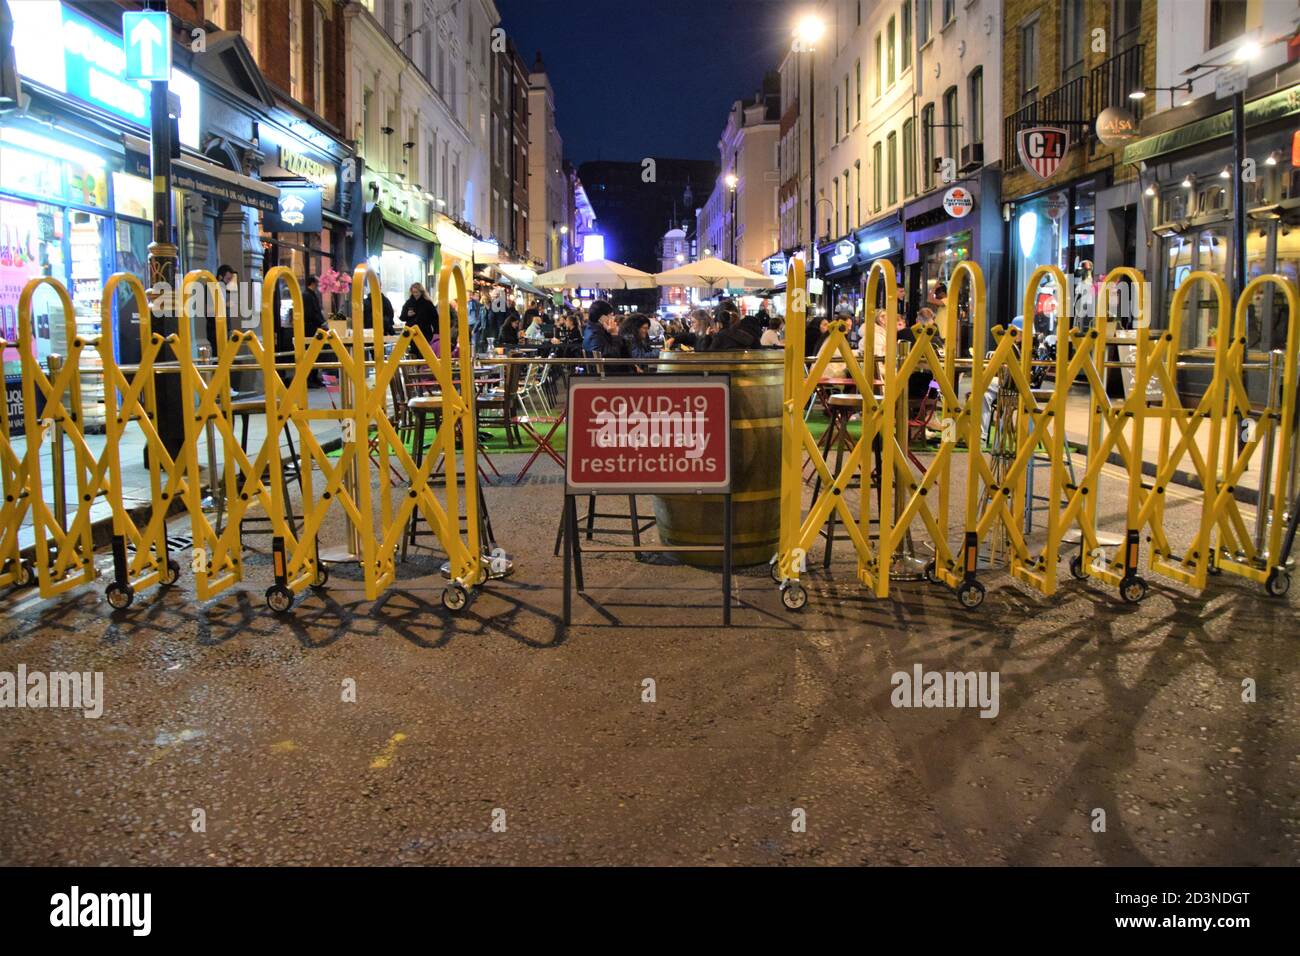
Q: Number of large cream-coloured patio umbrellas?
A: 2